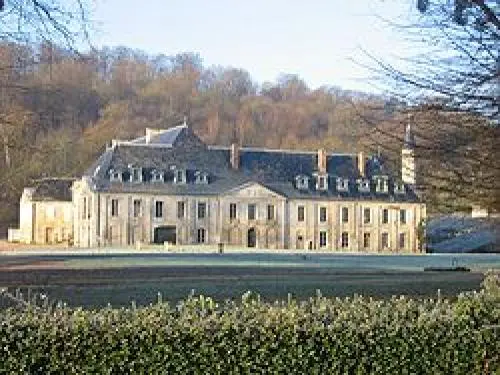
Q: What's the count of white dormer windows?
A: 11